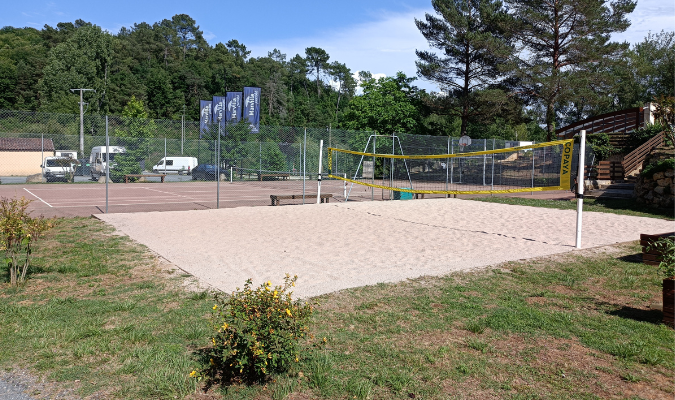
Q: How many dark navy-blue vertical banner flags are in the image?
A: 4